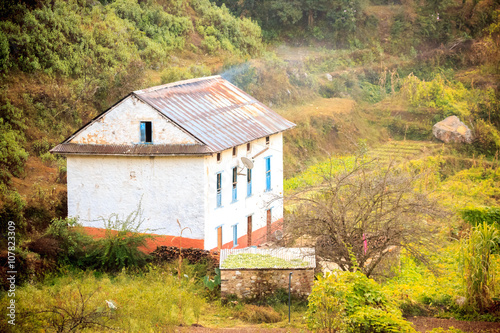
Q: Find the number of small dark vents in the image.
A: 4